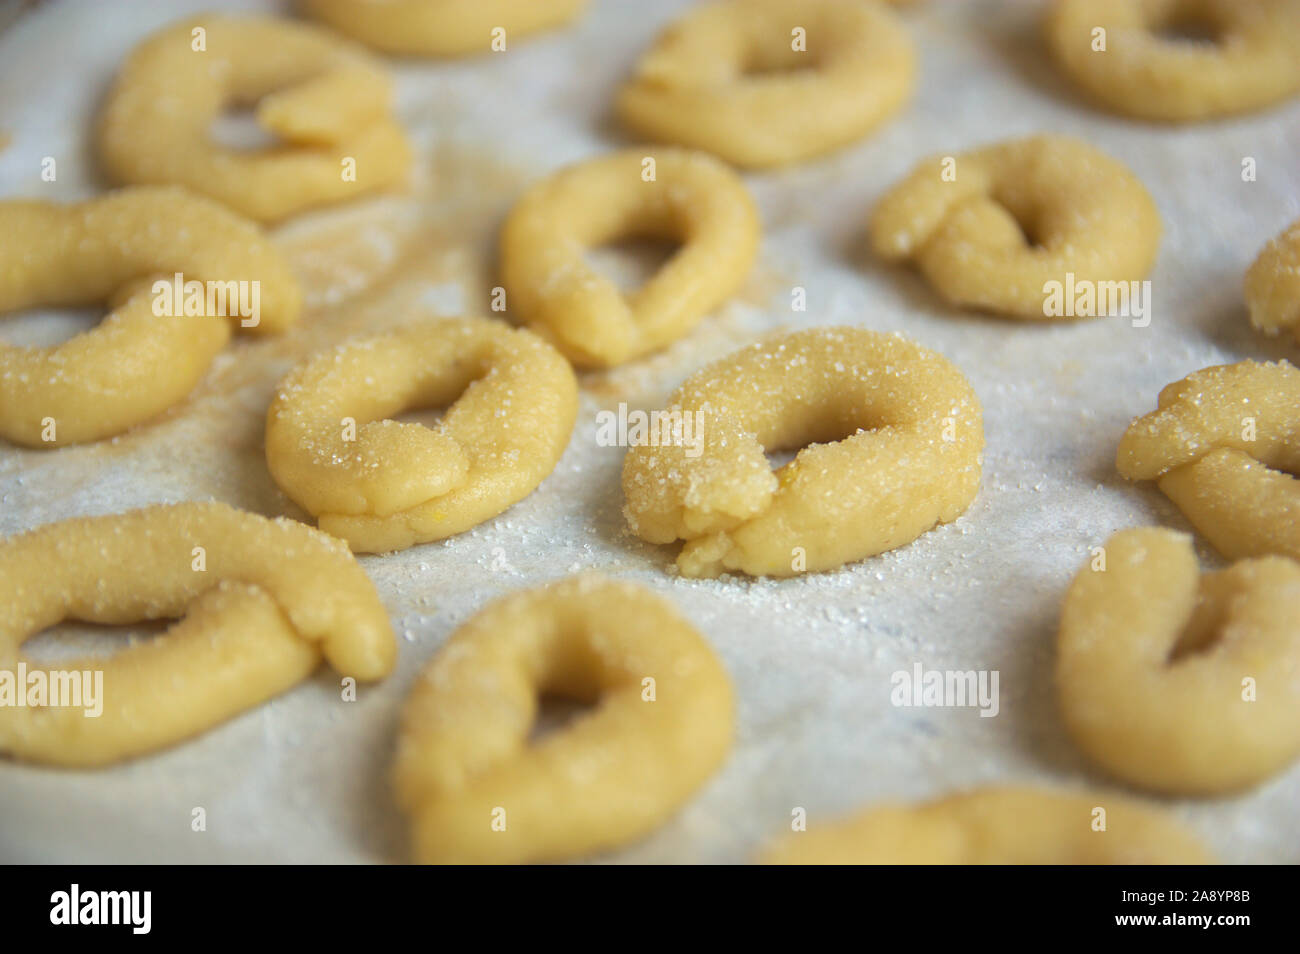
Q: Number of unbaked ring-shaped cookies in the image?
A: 15